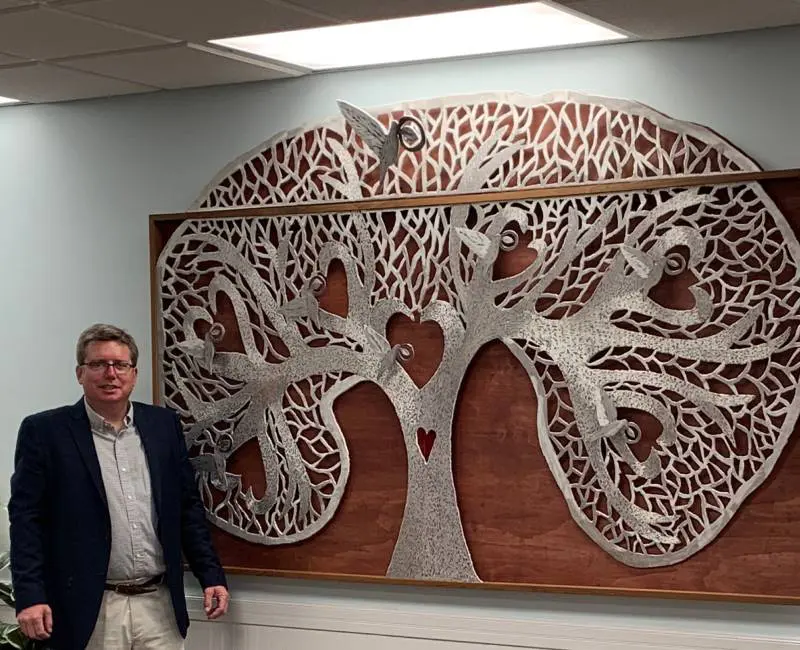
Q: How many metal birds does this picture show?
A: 8